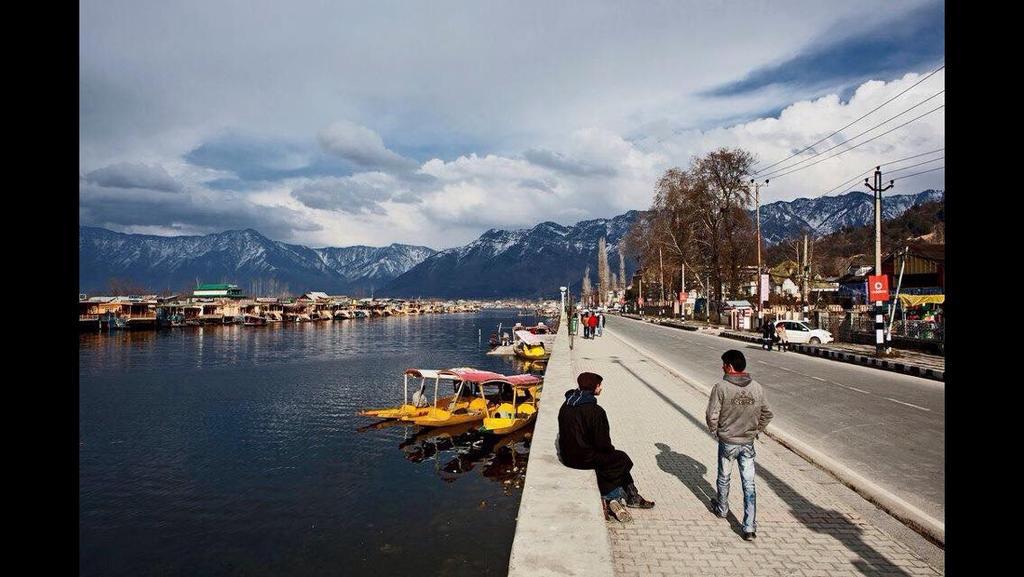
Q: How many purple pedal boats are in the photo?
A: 0